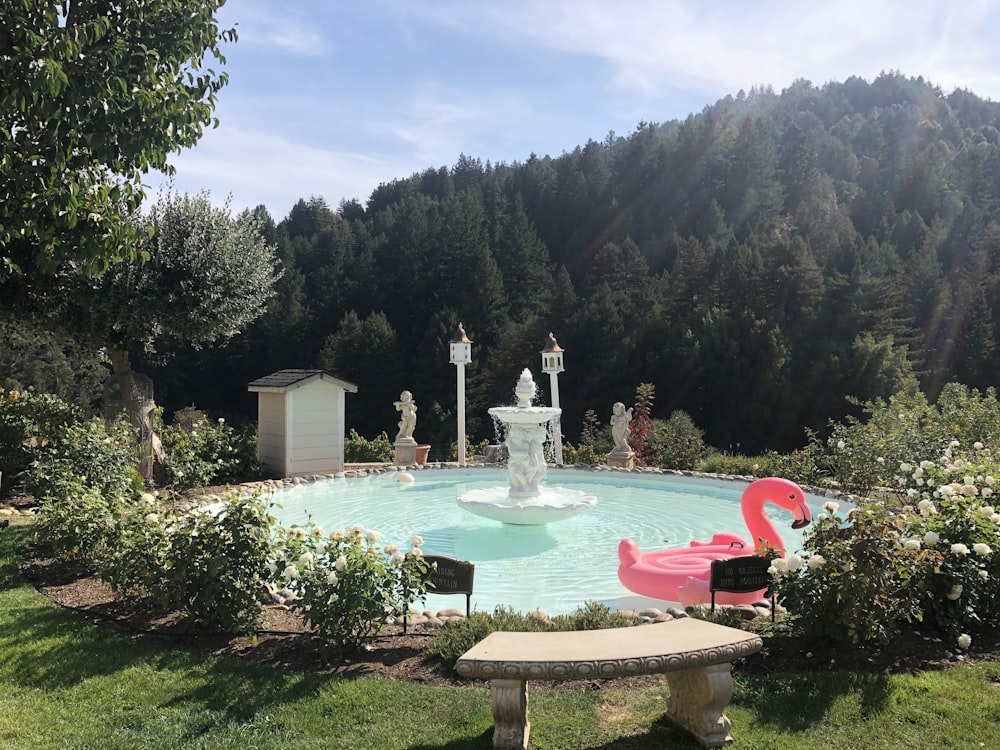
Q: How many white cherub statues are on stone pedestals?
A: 2